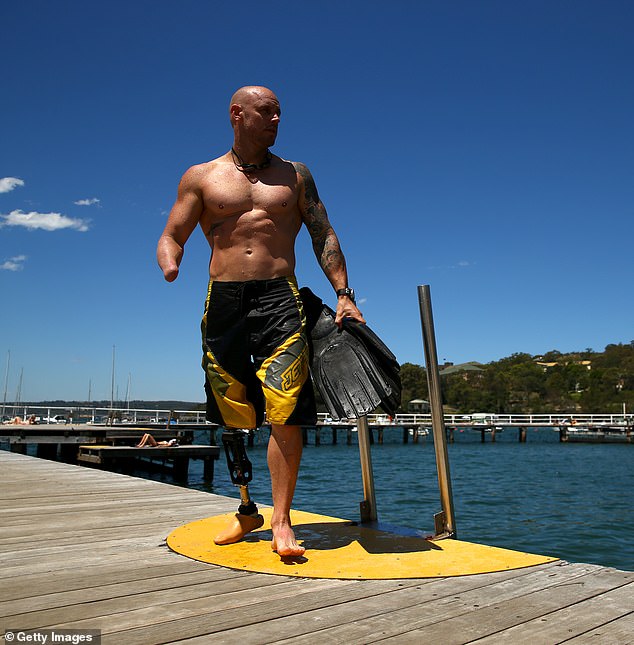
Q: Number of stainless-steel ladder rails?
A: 2